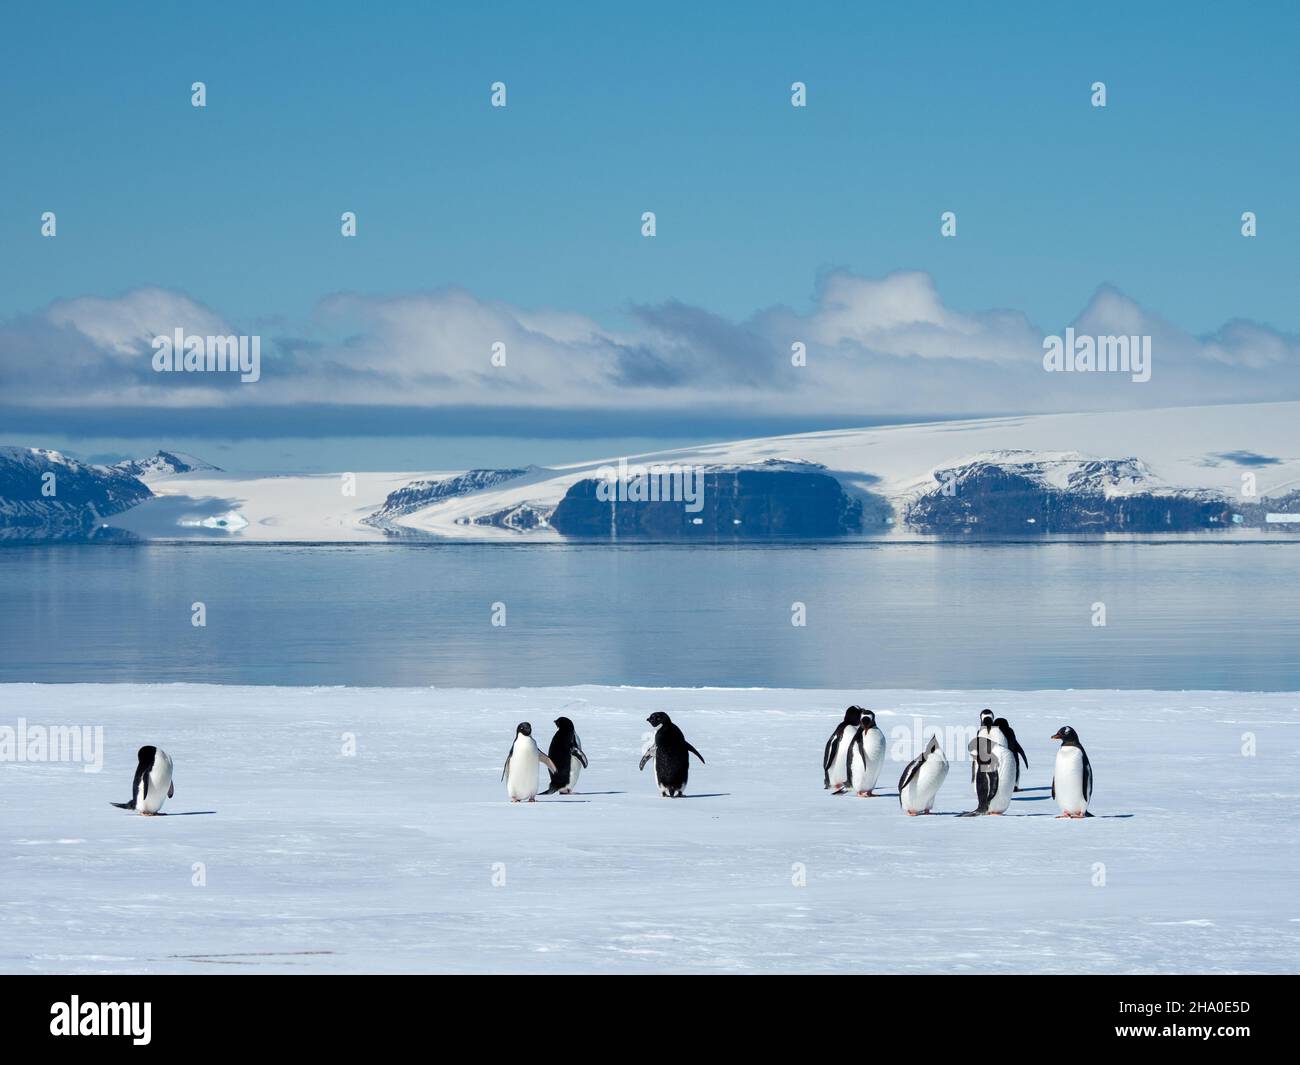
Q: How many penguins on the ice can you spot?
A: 11